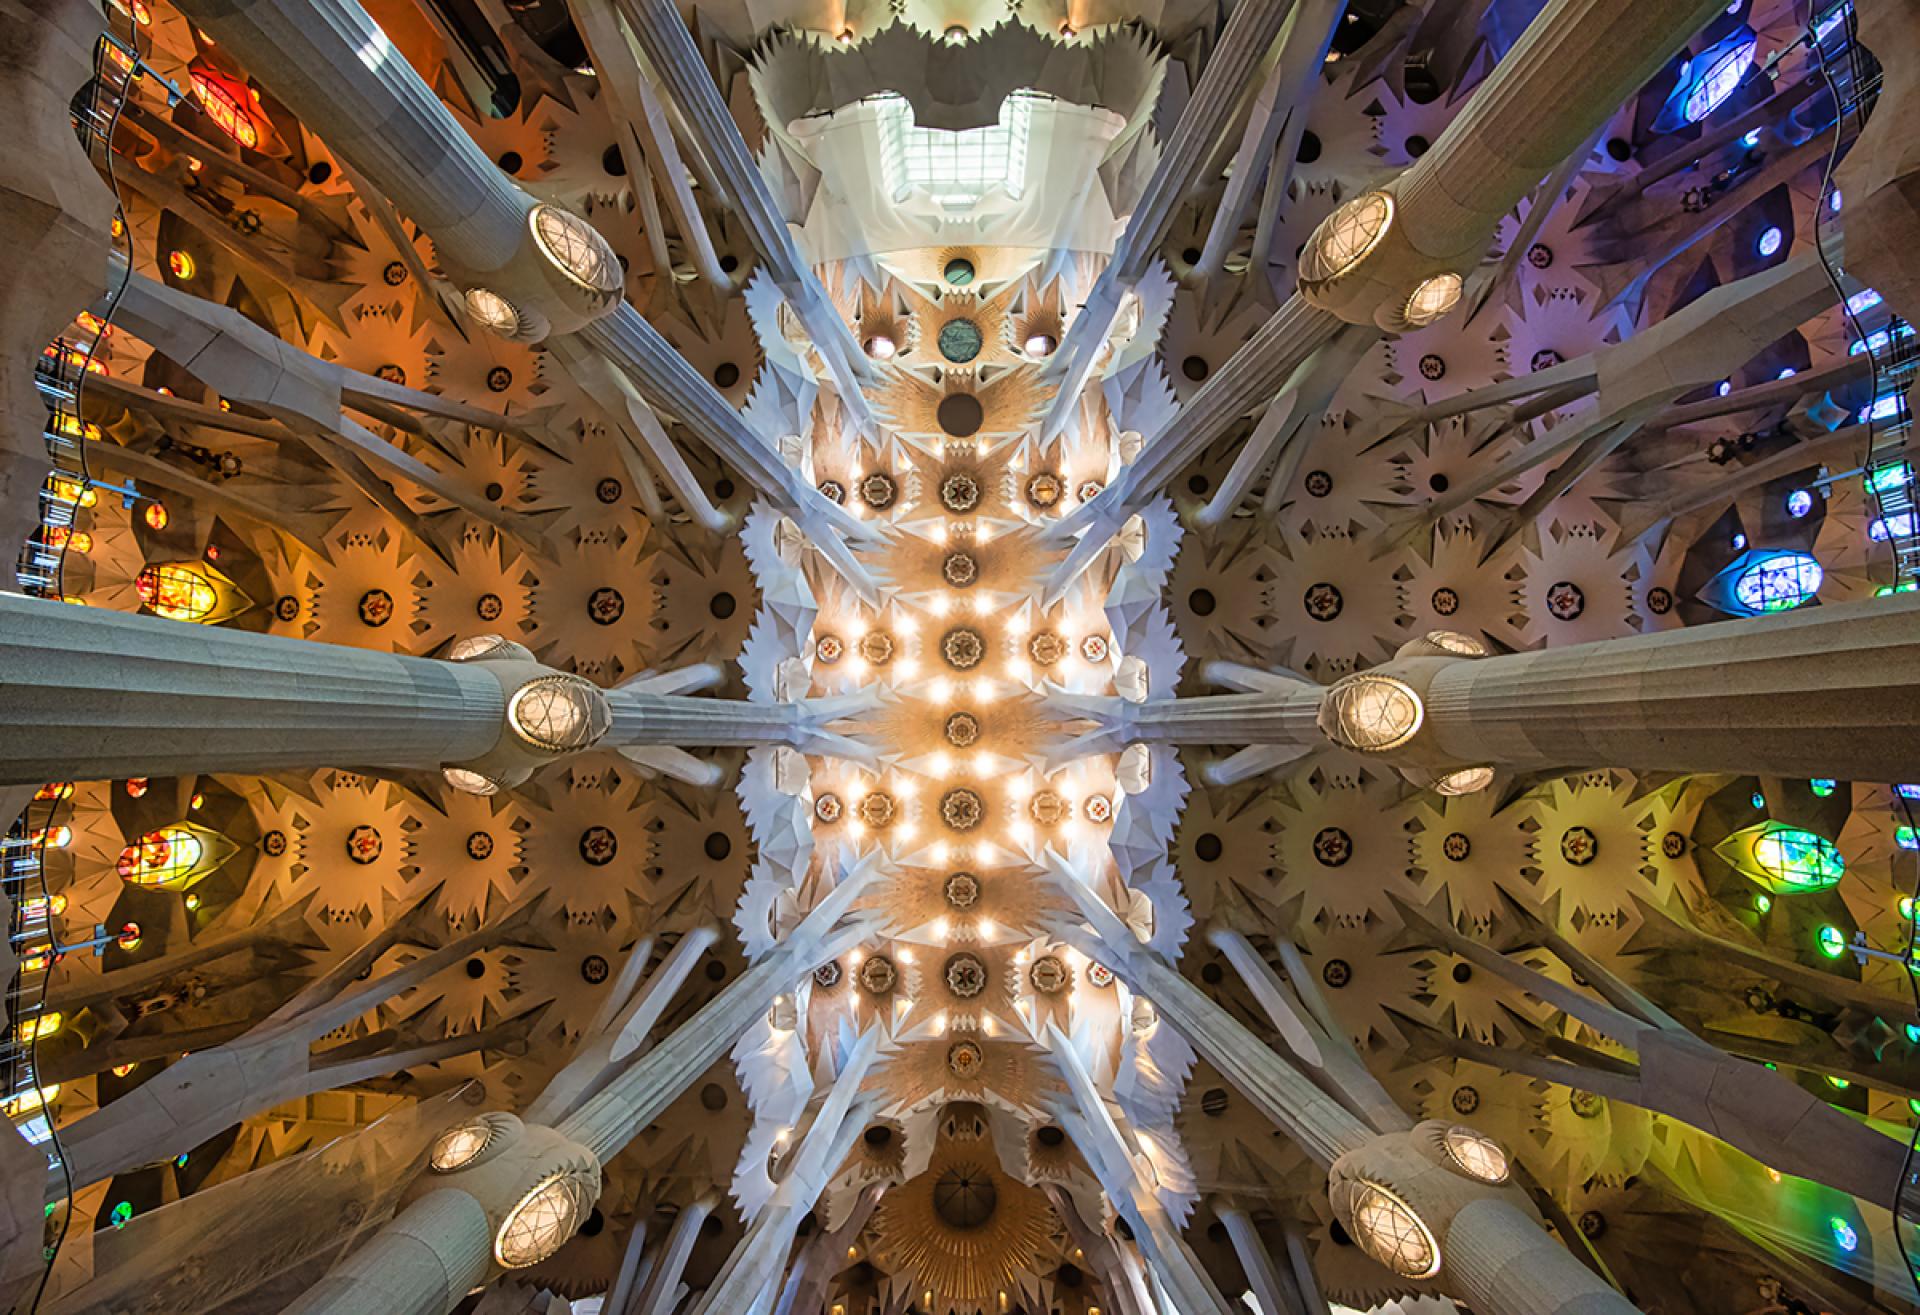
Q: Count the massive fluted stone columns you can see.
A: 6